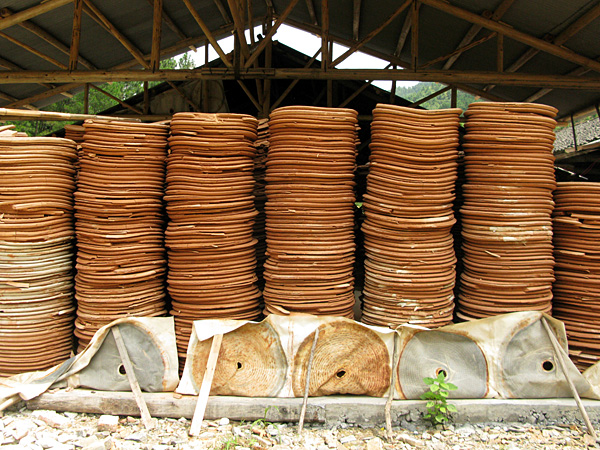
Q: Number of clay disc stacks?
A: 7